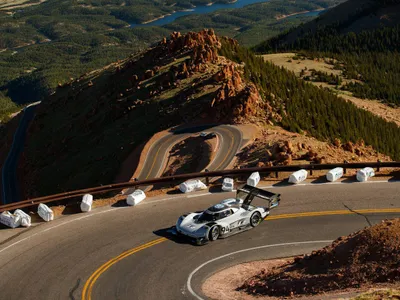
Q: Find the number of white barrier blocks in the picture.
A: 11